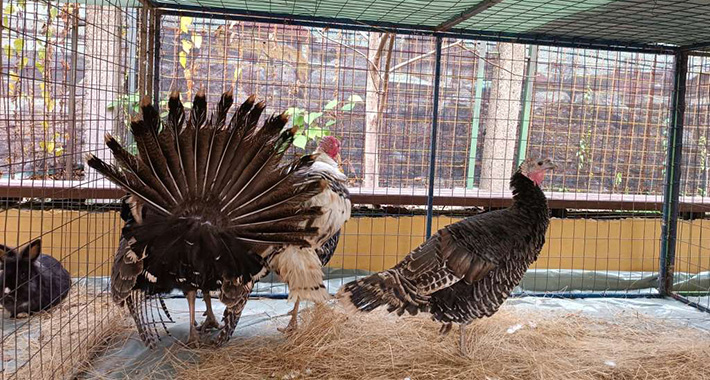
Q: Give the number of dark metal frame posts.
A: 3